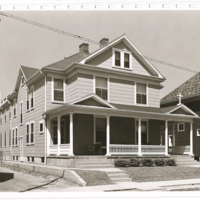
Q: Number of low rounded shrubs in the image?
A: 5